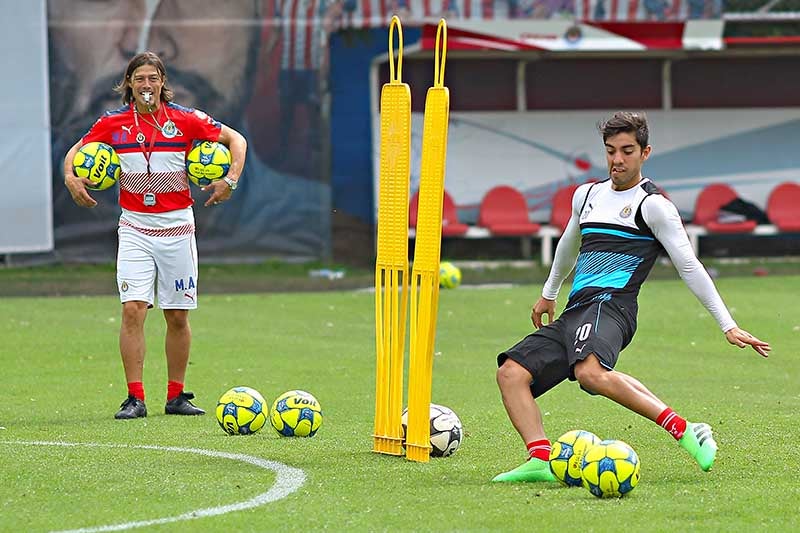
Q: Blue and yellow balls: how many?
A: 7